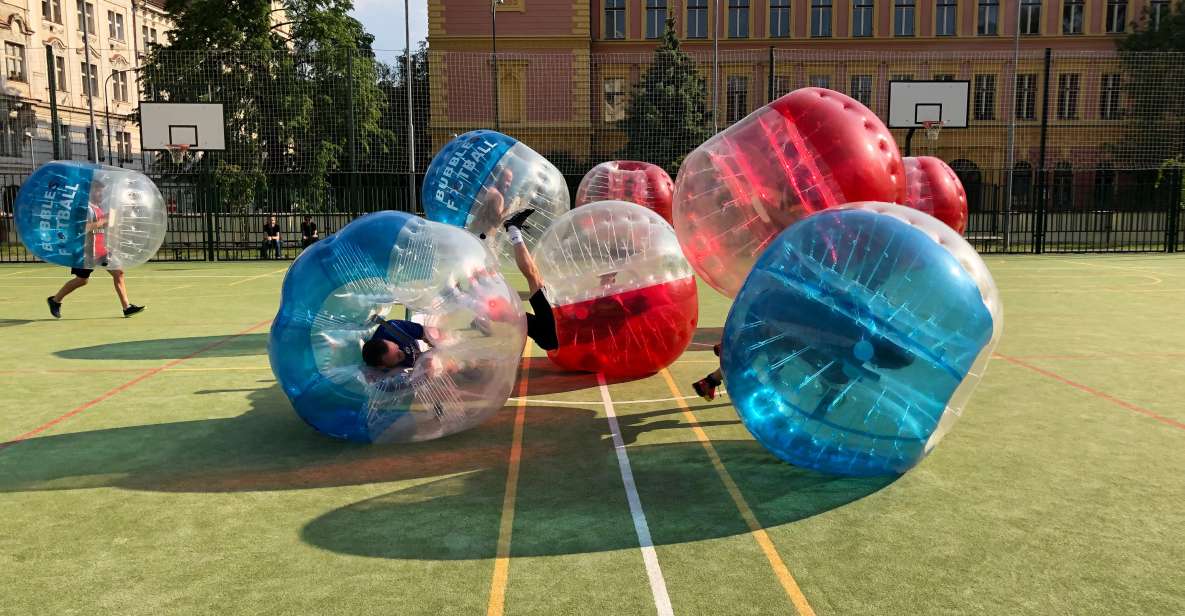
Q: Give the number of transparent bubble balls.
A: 8